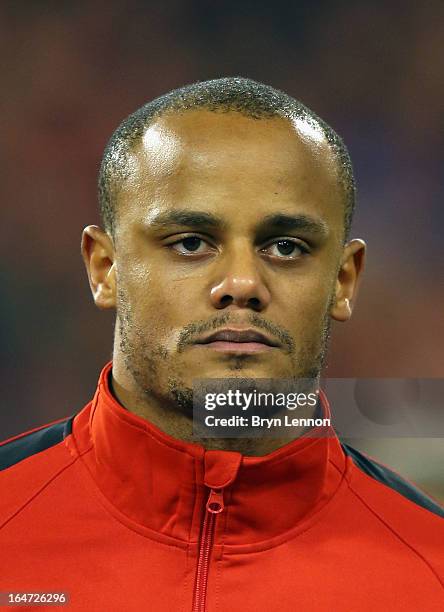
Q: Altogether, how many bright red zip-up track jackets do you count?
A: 1